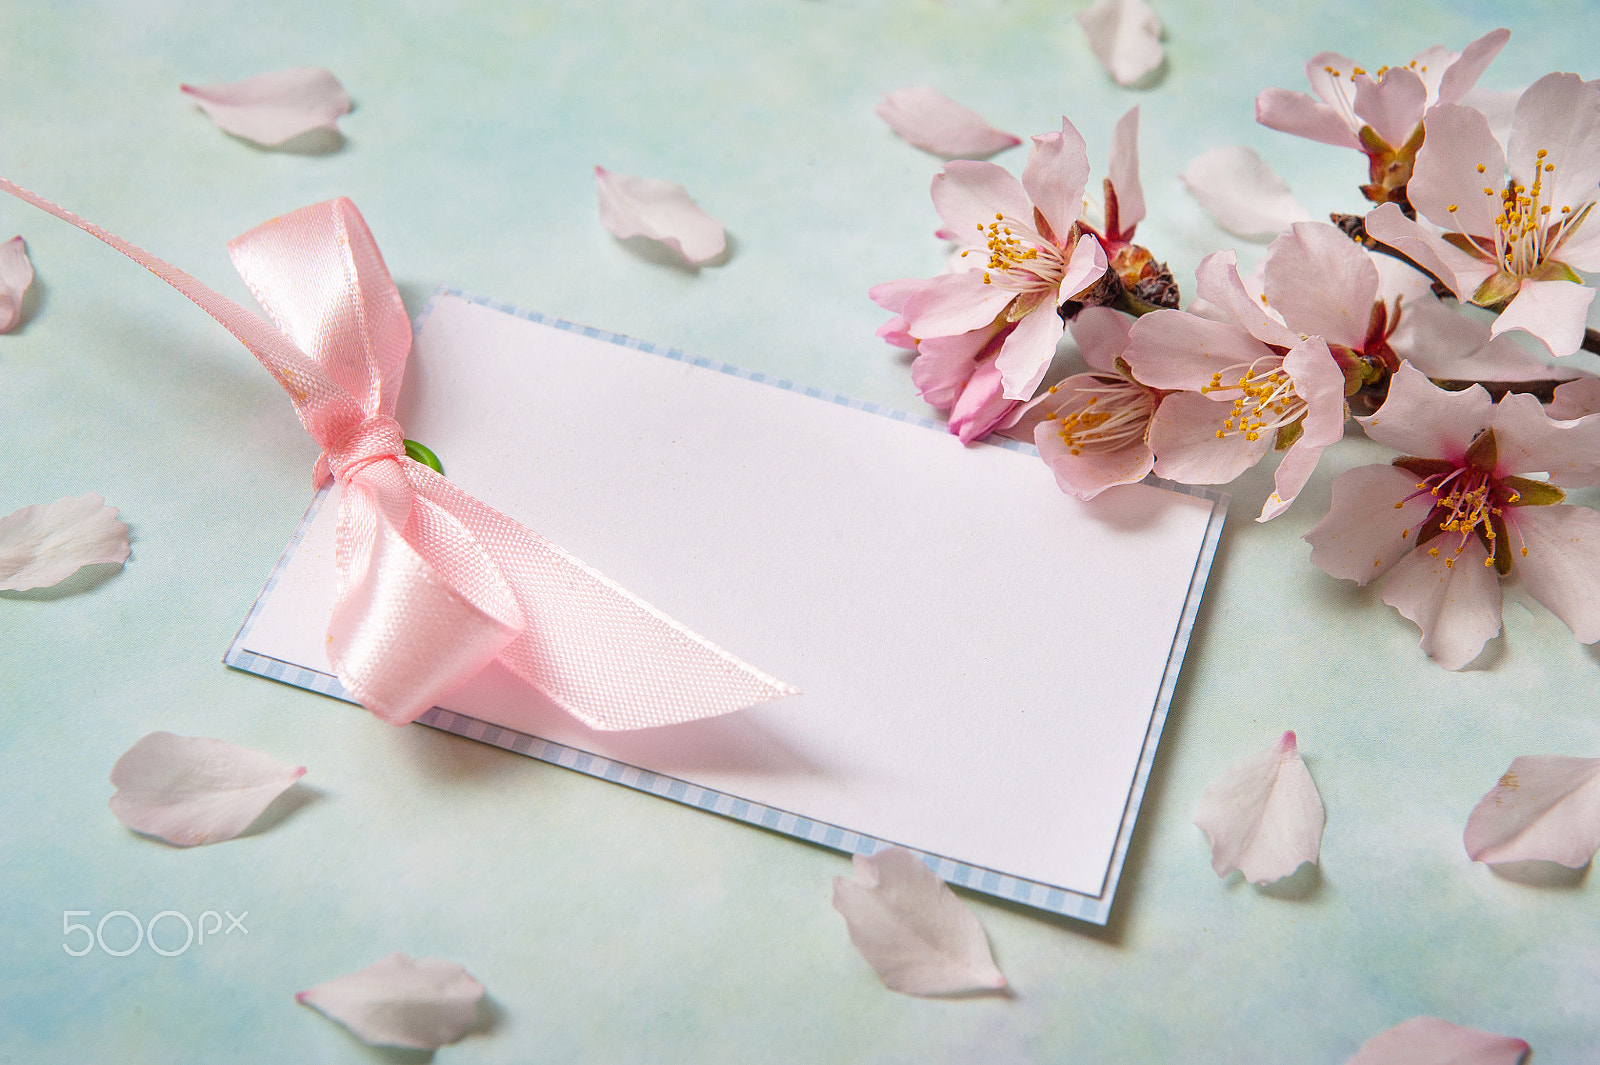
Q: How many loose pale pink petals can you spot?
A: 13